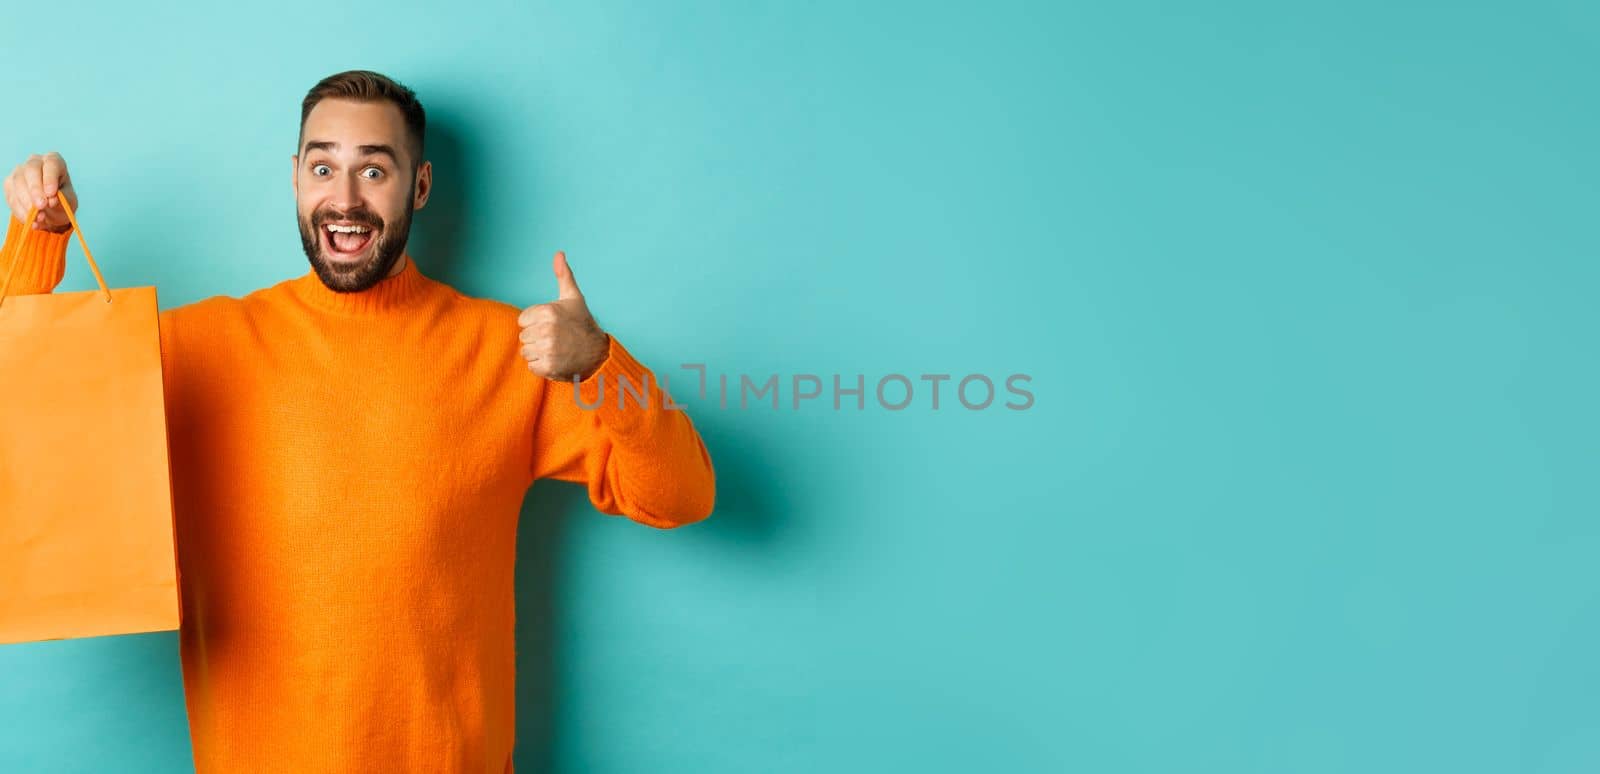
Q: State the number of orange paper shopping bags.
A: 1